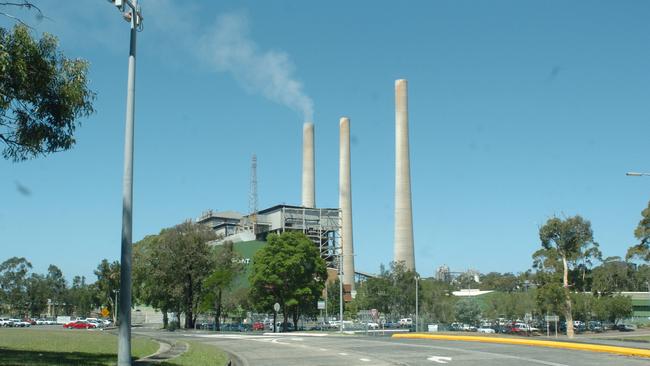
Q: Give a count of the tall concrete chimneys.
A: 3